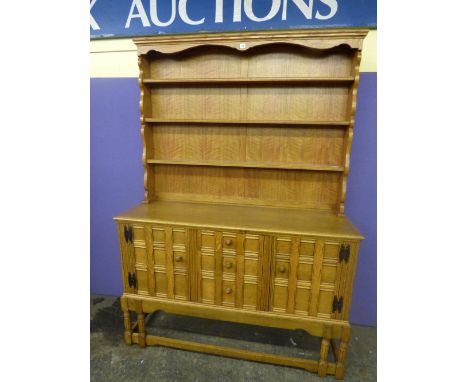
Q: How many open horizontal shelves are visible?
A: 3